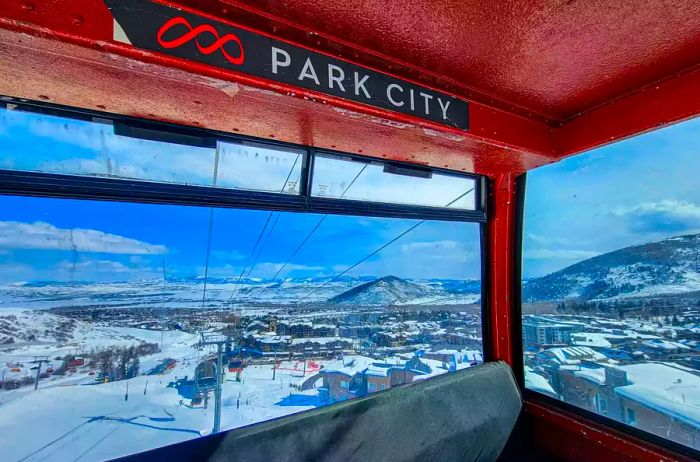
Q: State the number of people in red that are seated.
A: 0